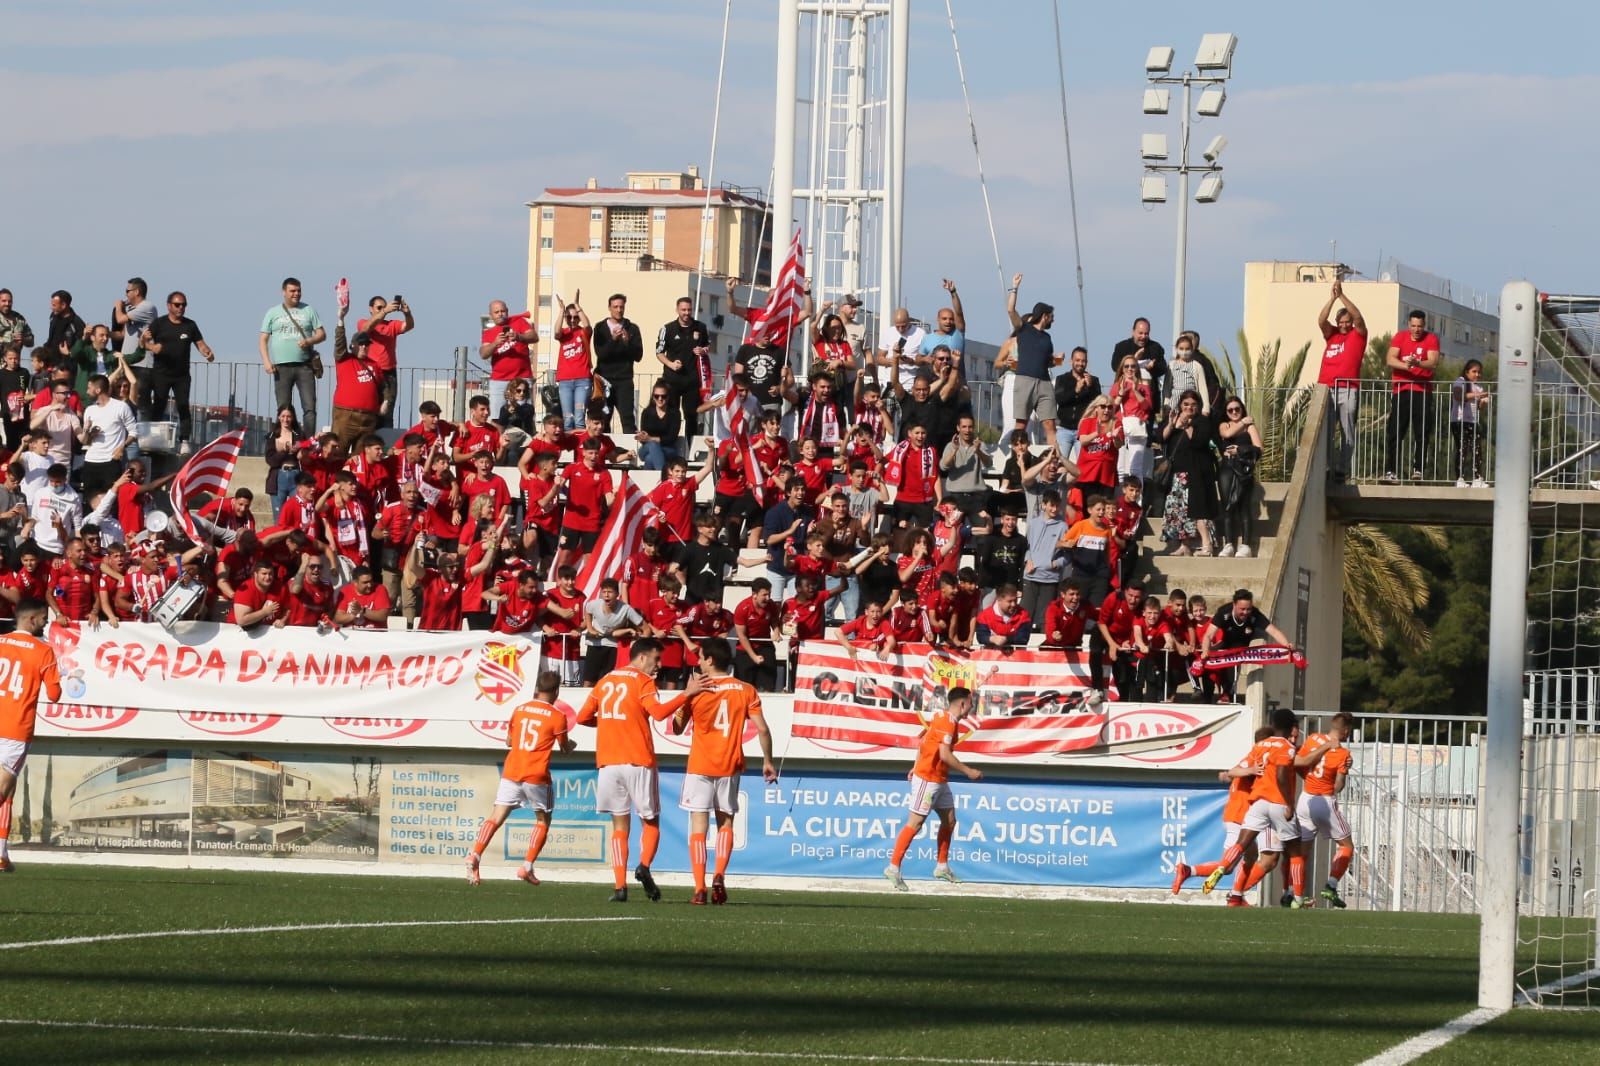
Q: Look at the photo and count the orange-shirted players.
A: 9